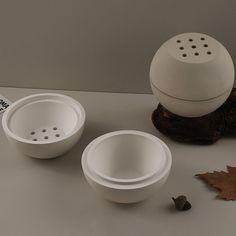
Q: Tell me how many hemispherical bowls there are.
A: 2